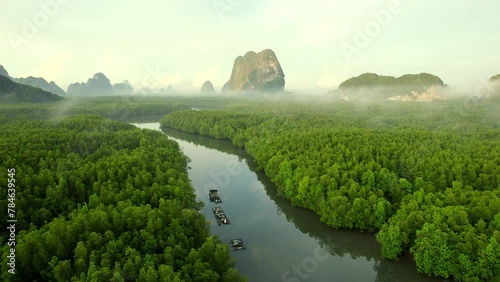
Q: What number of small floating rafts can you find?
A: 3